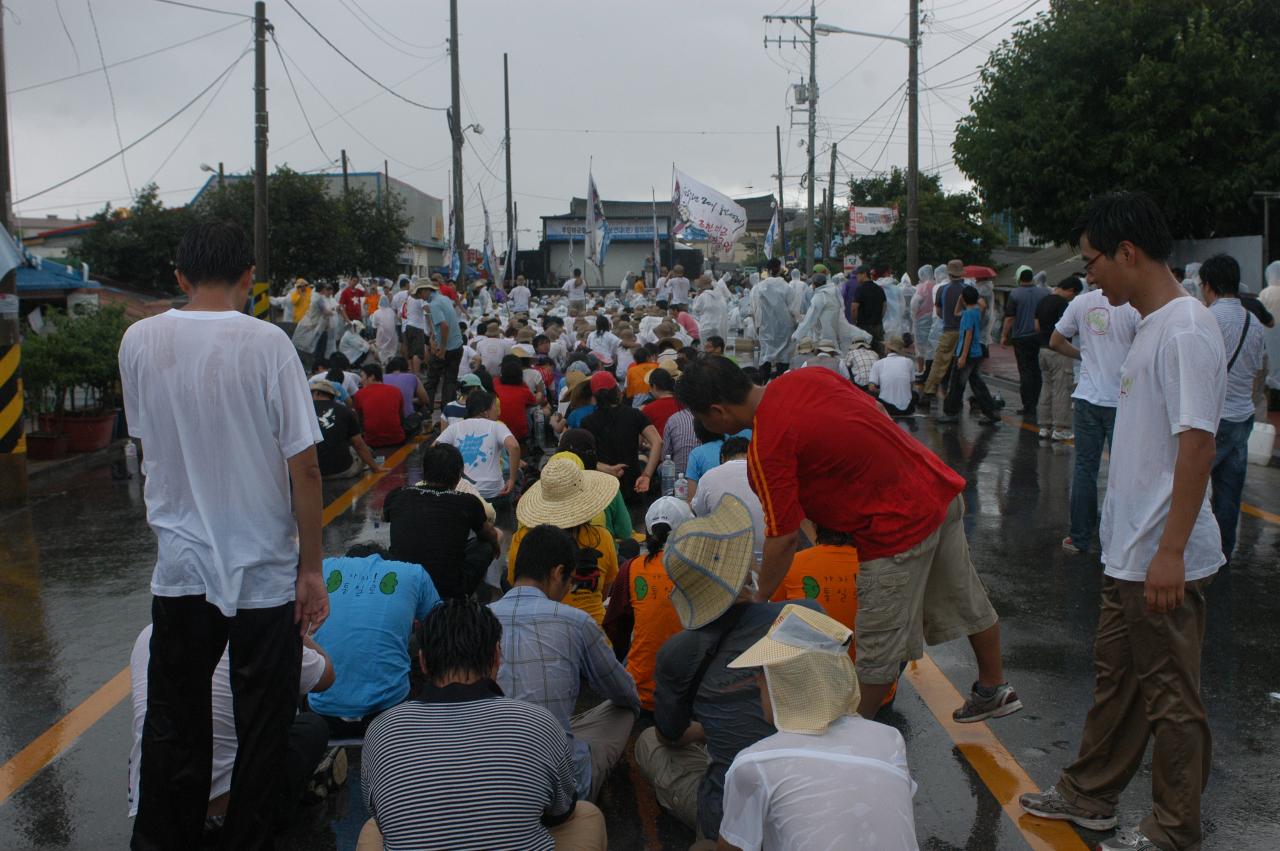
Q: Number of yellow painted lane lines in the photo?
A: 3